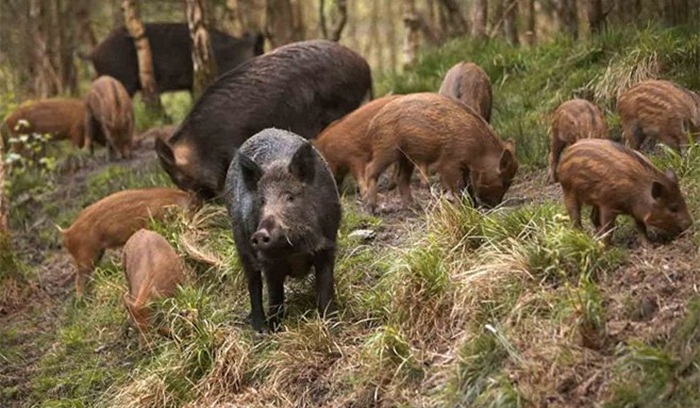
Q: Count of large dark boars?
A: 3